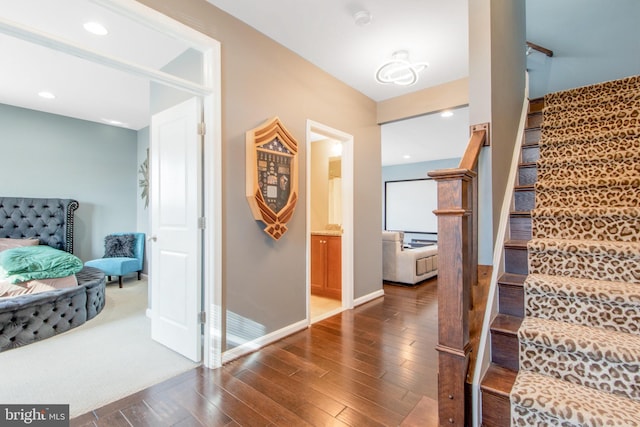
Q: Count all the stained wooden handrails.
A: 2